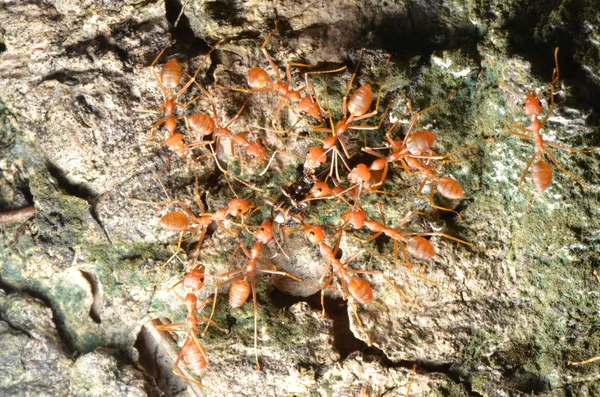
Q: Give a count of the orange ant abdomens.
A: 12